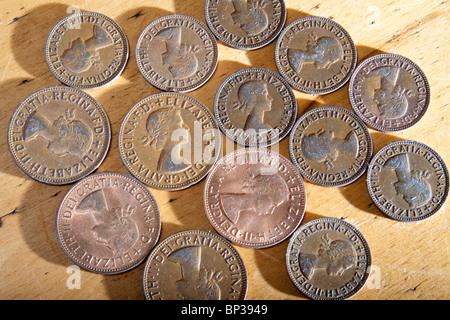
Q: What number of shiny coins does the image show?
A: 14